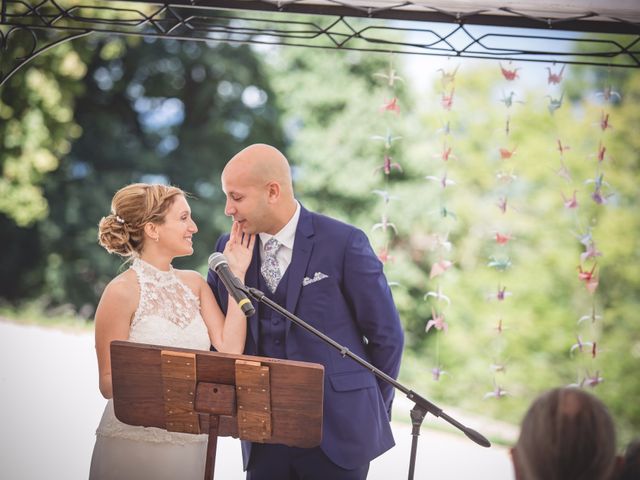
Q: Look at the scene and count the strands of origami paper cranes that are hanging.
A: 5